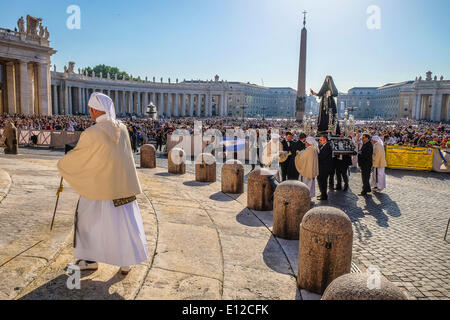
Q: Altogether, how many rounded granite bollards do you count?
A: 8